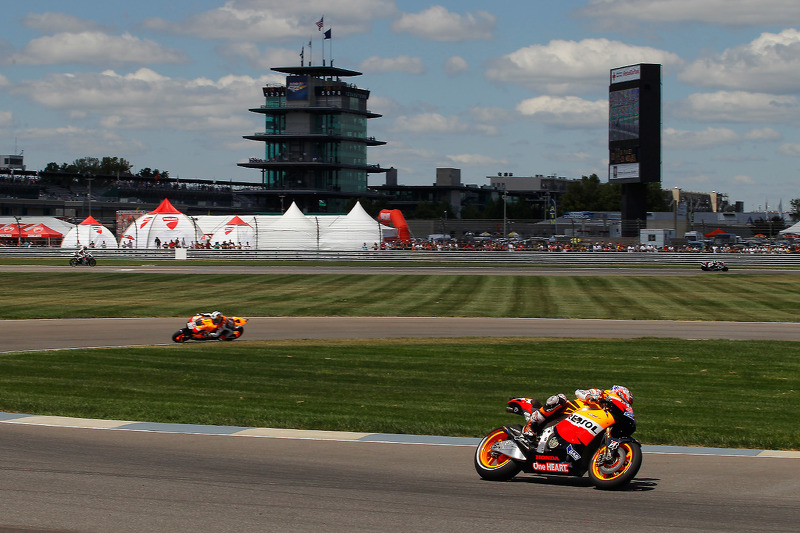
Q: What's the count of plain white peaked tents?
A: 2